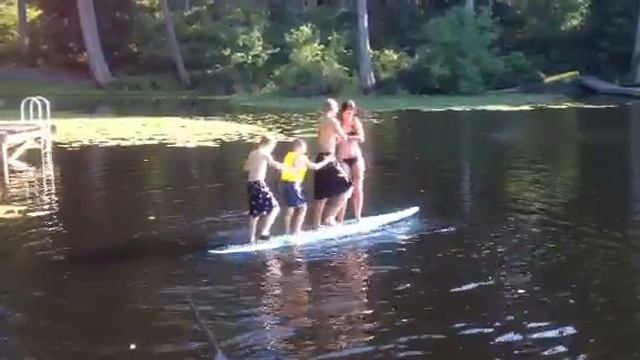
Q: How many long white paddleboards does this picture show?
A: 1